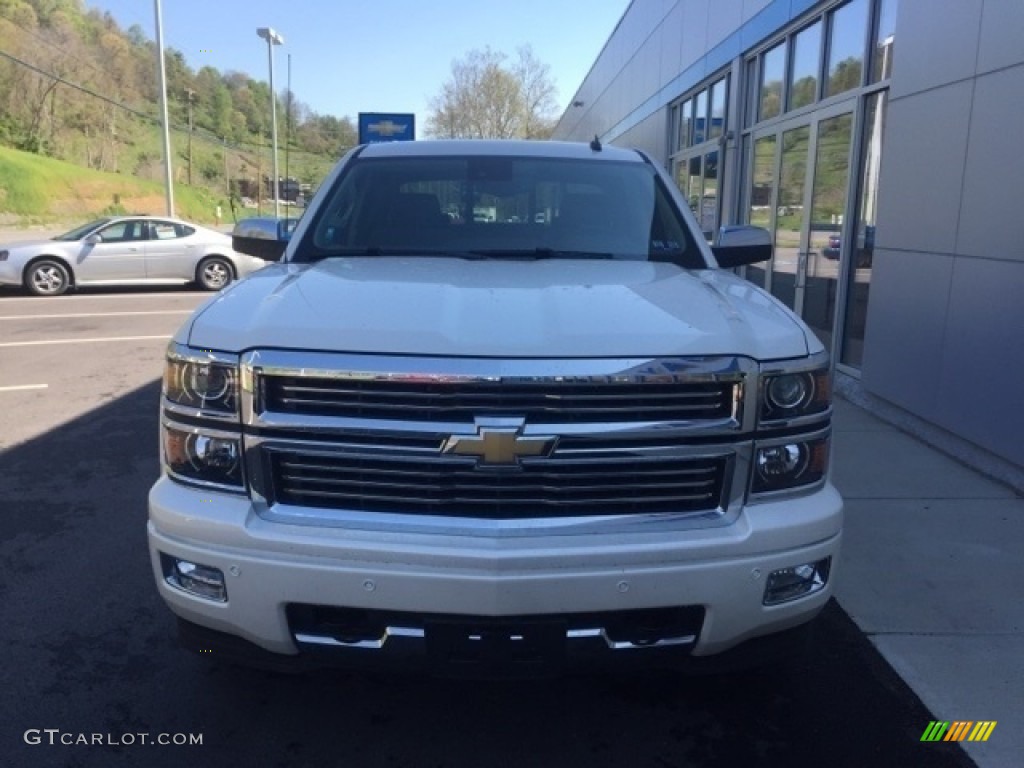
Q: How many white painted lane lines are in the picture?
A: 4